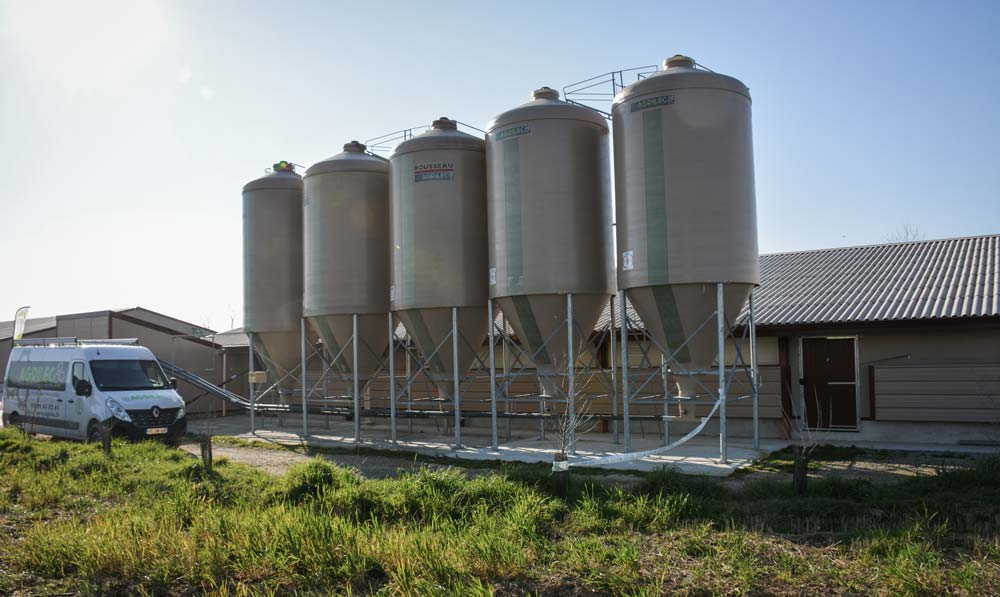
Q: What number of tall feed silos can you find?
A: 5